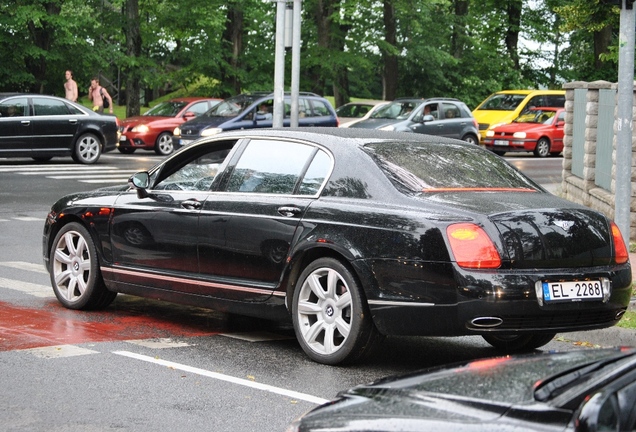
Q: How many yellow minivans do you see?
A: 1